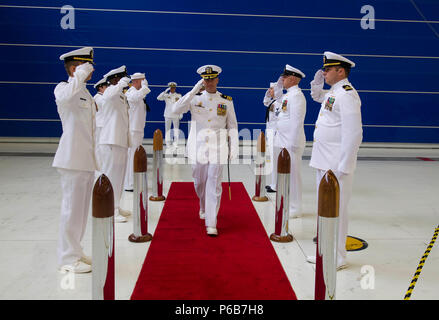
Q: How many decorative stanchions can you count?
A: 6